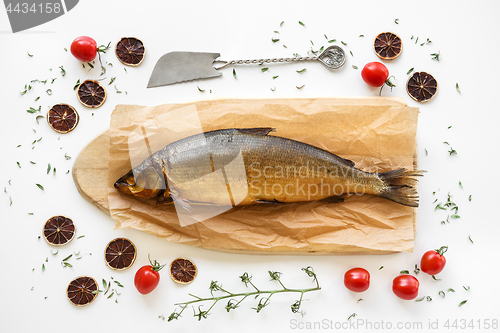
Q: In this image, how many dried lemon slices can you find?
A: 9